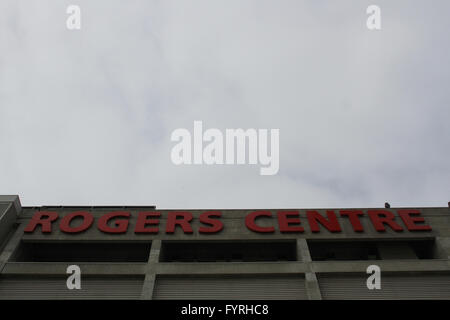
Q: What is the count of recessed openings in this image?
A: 3